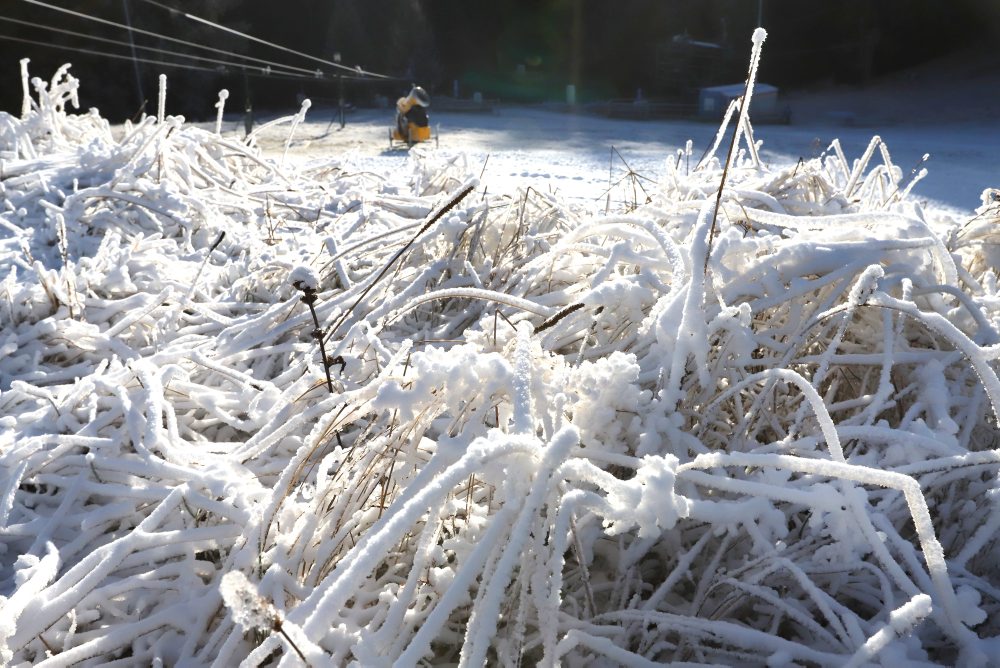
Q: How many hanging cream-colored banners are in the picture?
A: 0